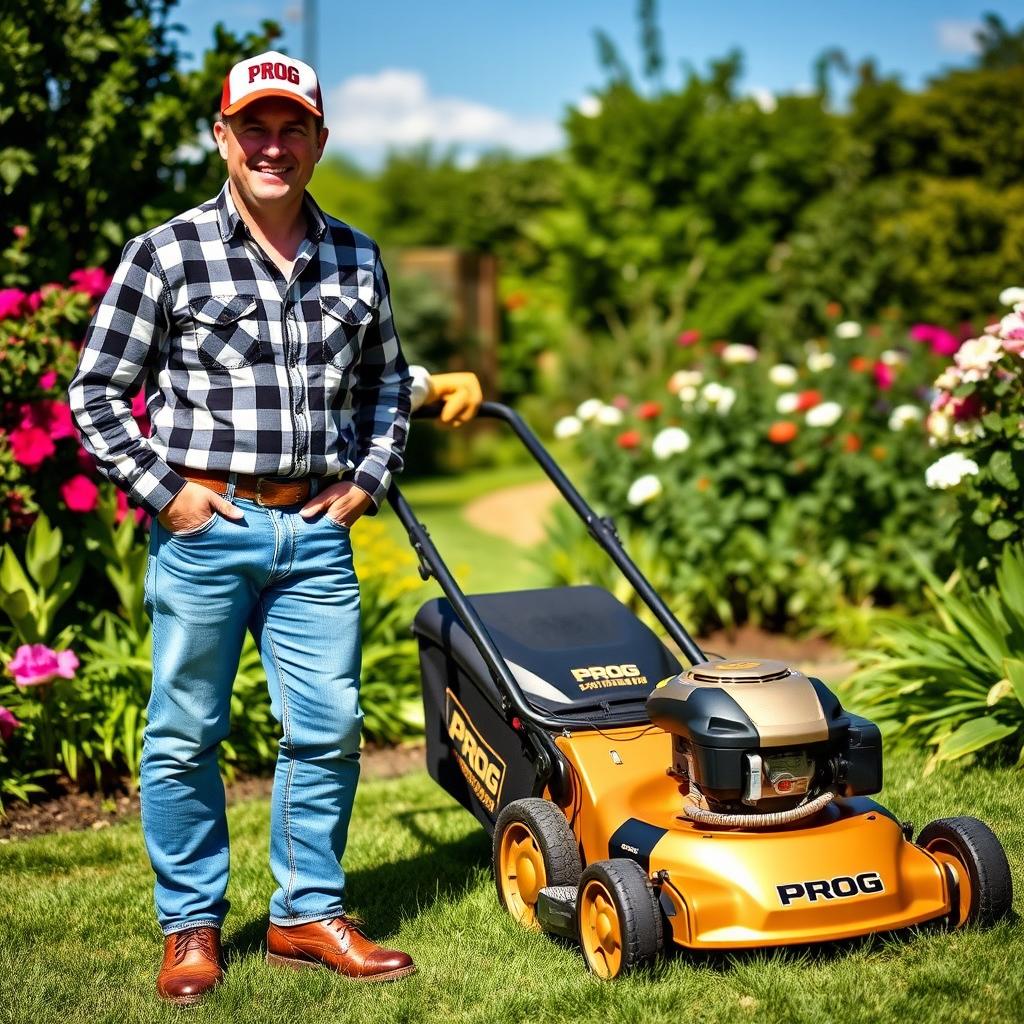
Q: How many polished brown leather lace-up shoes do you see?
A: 2